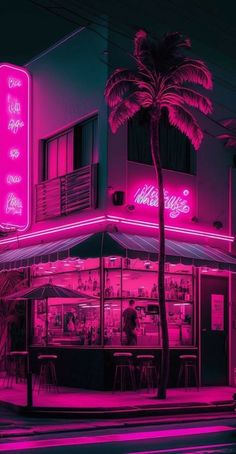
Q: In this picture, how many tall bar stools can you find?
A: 5